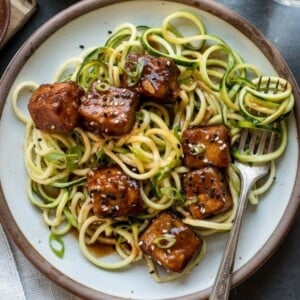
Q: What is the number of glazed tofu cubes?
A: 7